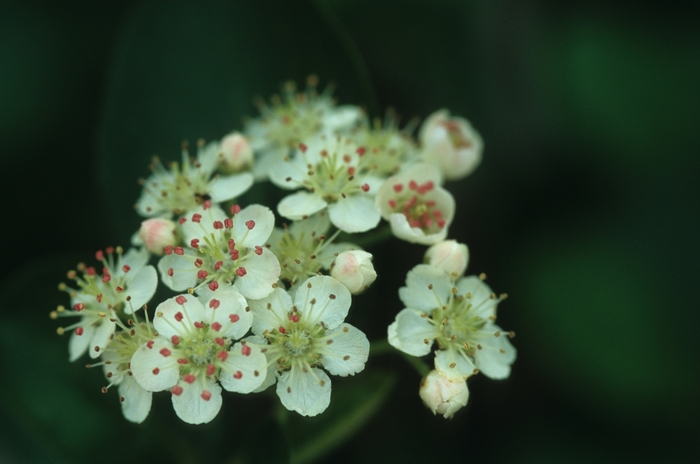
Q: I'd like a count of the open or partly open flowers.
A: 13